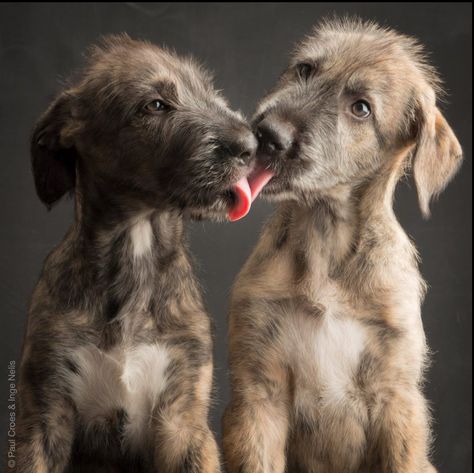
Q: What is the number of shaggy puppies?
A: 2